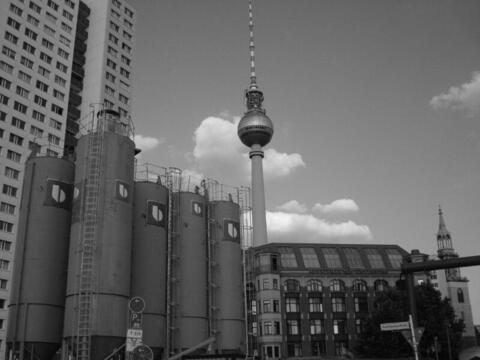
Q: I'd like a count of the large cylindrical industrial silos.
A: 5